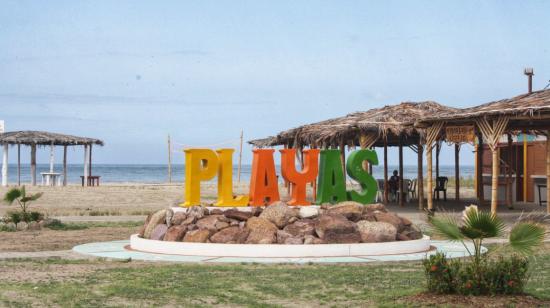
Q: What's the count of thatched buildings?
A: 3